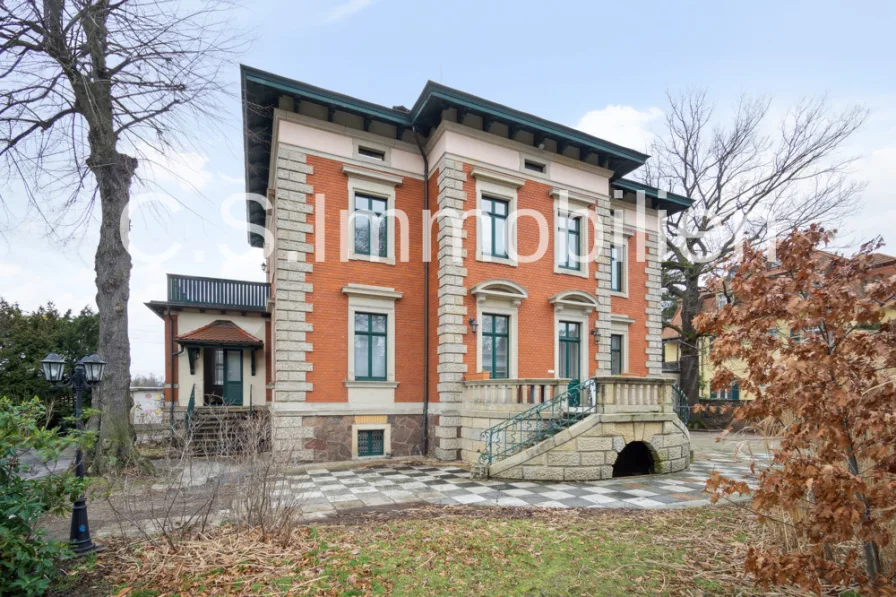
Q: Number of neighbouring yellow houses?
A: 1